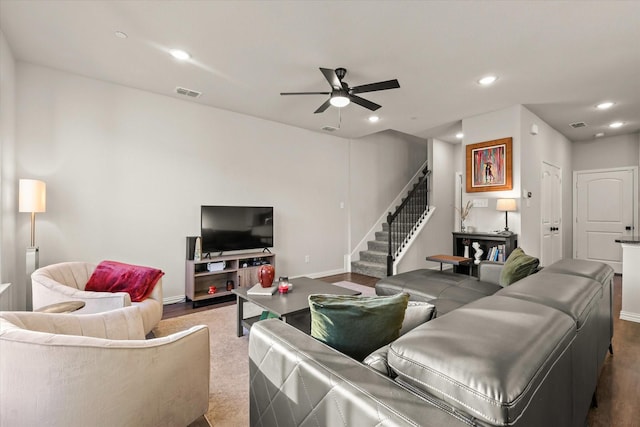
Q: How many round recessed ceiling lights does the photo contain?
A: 6